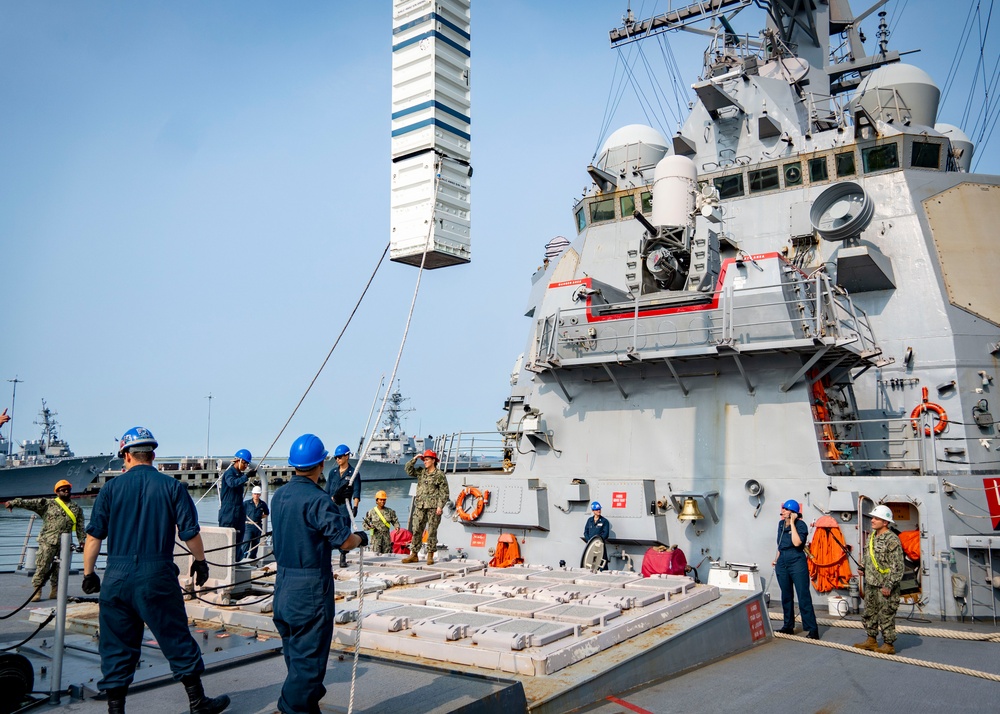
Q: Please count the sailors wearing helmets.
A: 11